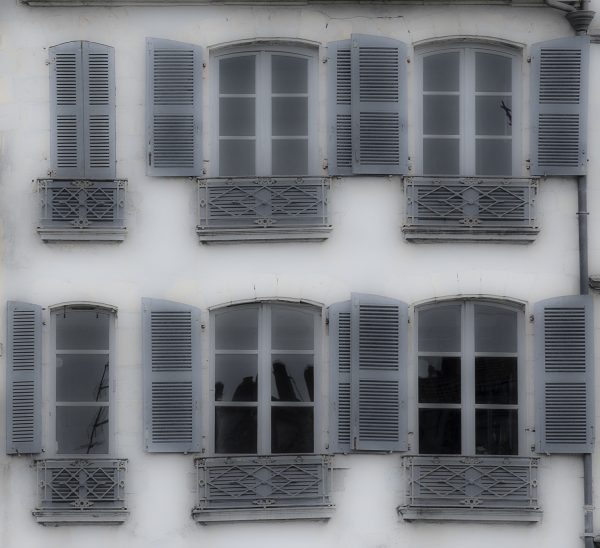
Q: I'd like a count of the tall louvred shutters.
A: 11